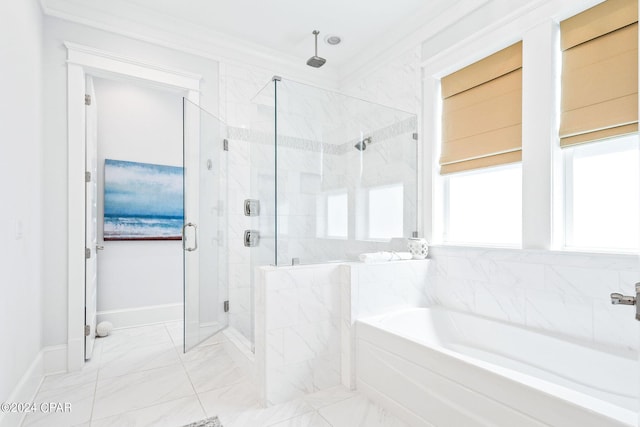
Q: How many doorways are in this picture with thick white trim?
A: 1